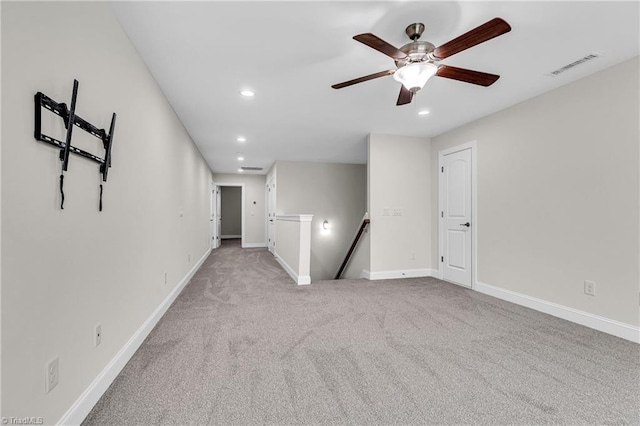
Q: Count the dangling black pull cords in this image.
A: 2